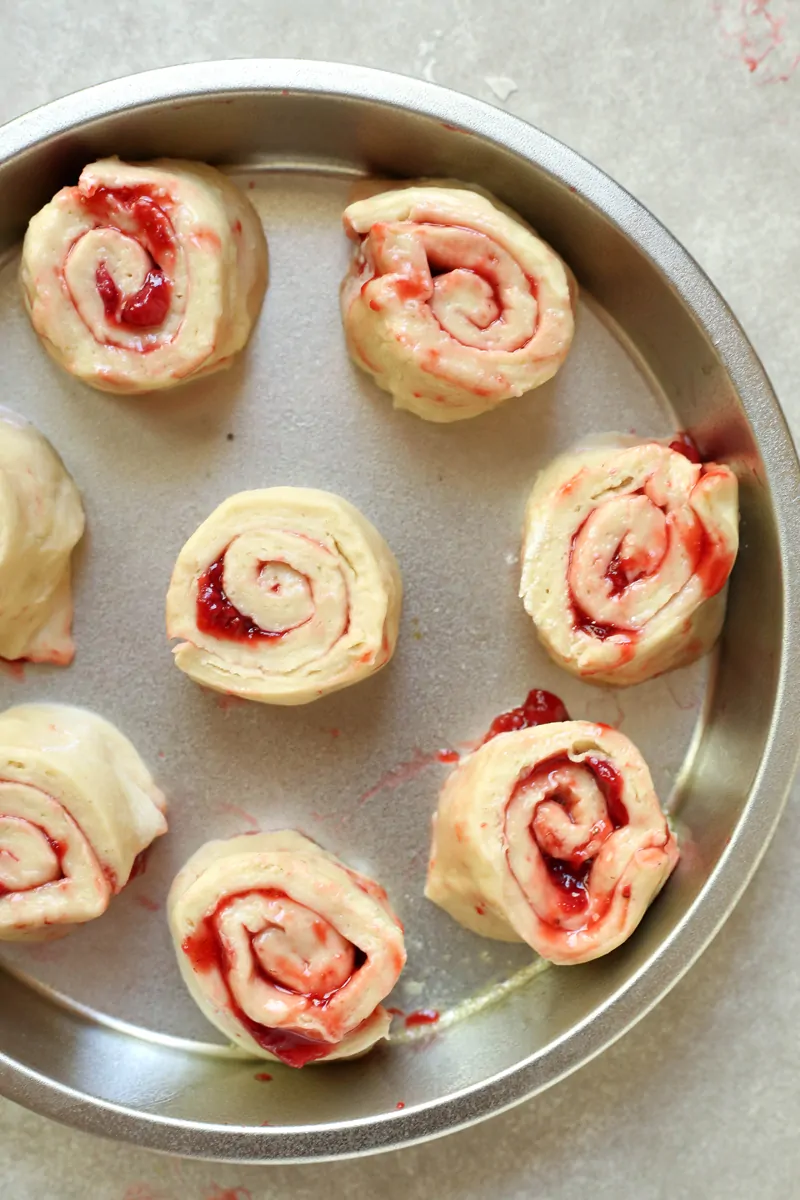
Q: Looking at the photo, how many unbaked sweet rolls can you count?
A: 8